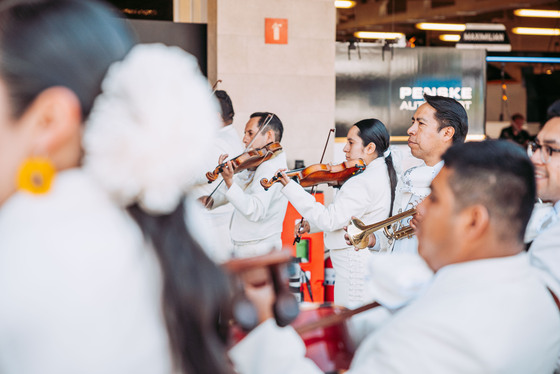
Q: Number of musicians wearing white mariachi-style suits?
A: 7